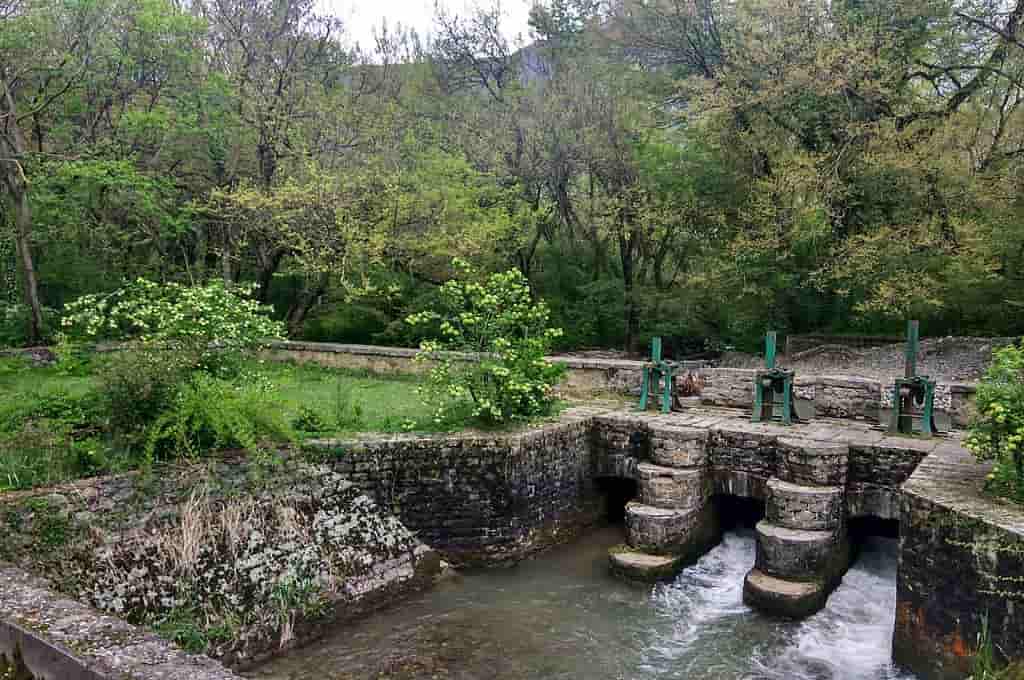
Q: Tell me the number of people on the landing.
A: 0